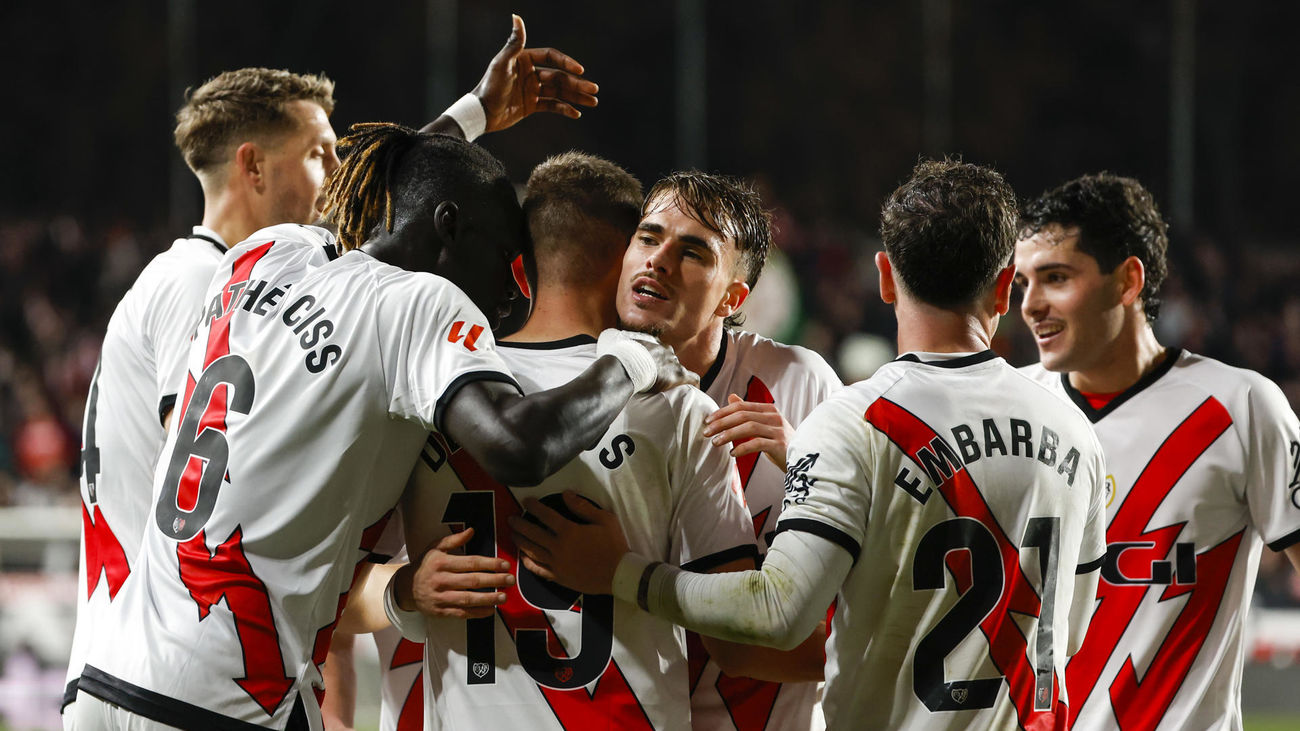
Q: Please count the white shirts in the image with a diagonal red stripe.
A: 6